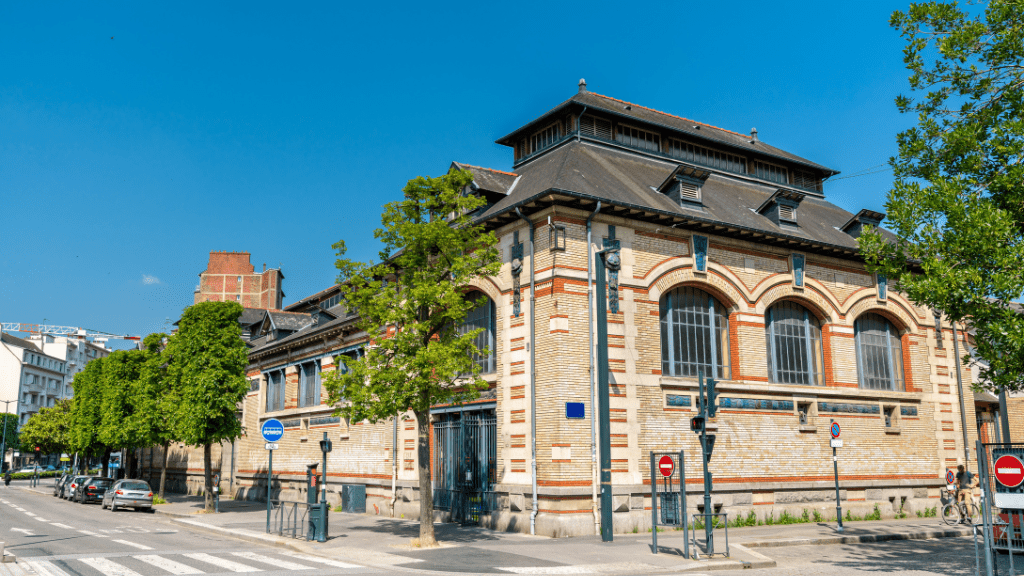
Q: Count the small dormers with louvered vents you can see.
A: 3